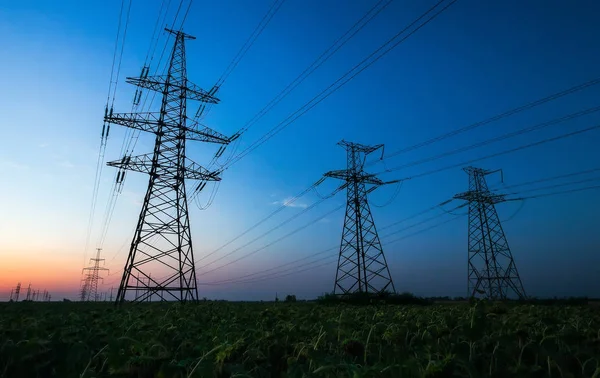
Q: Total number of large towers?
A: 3